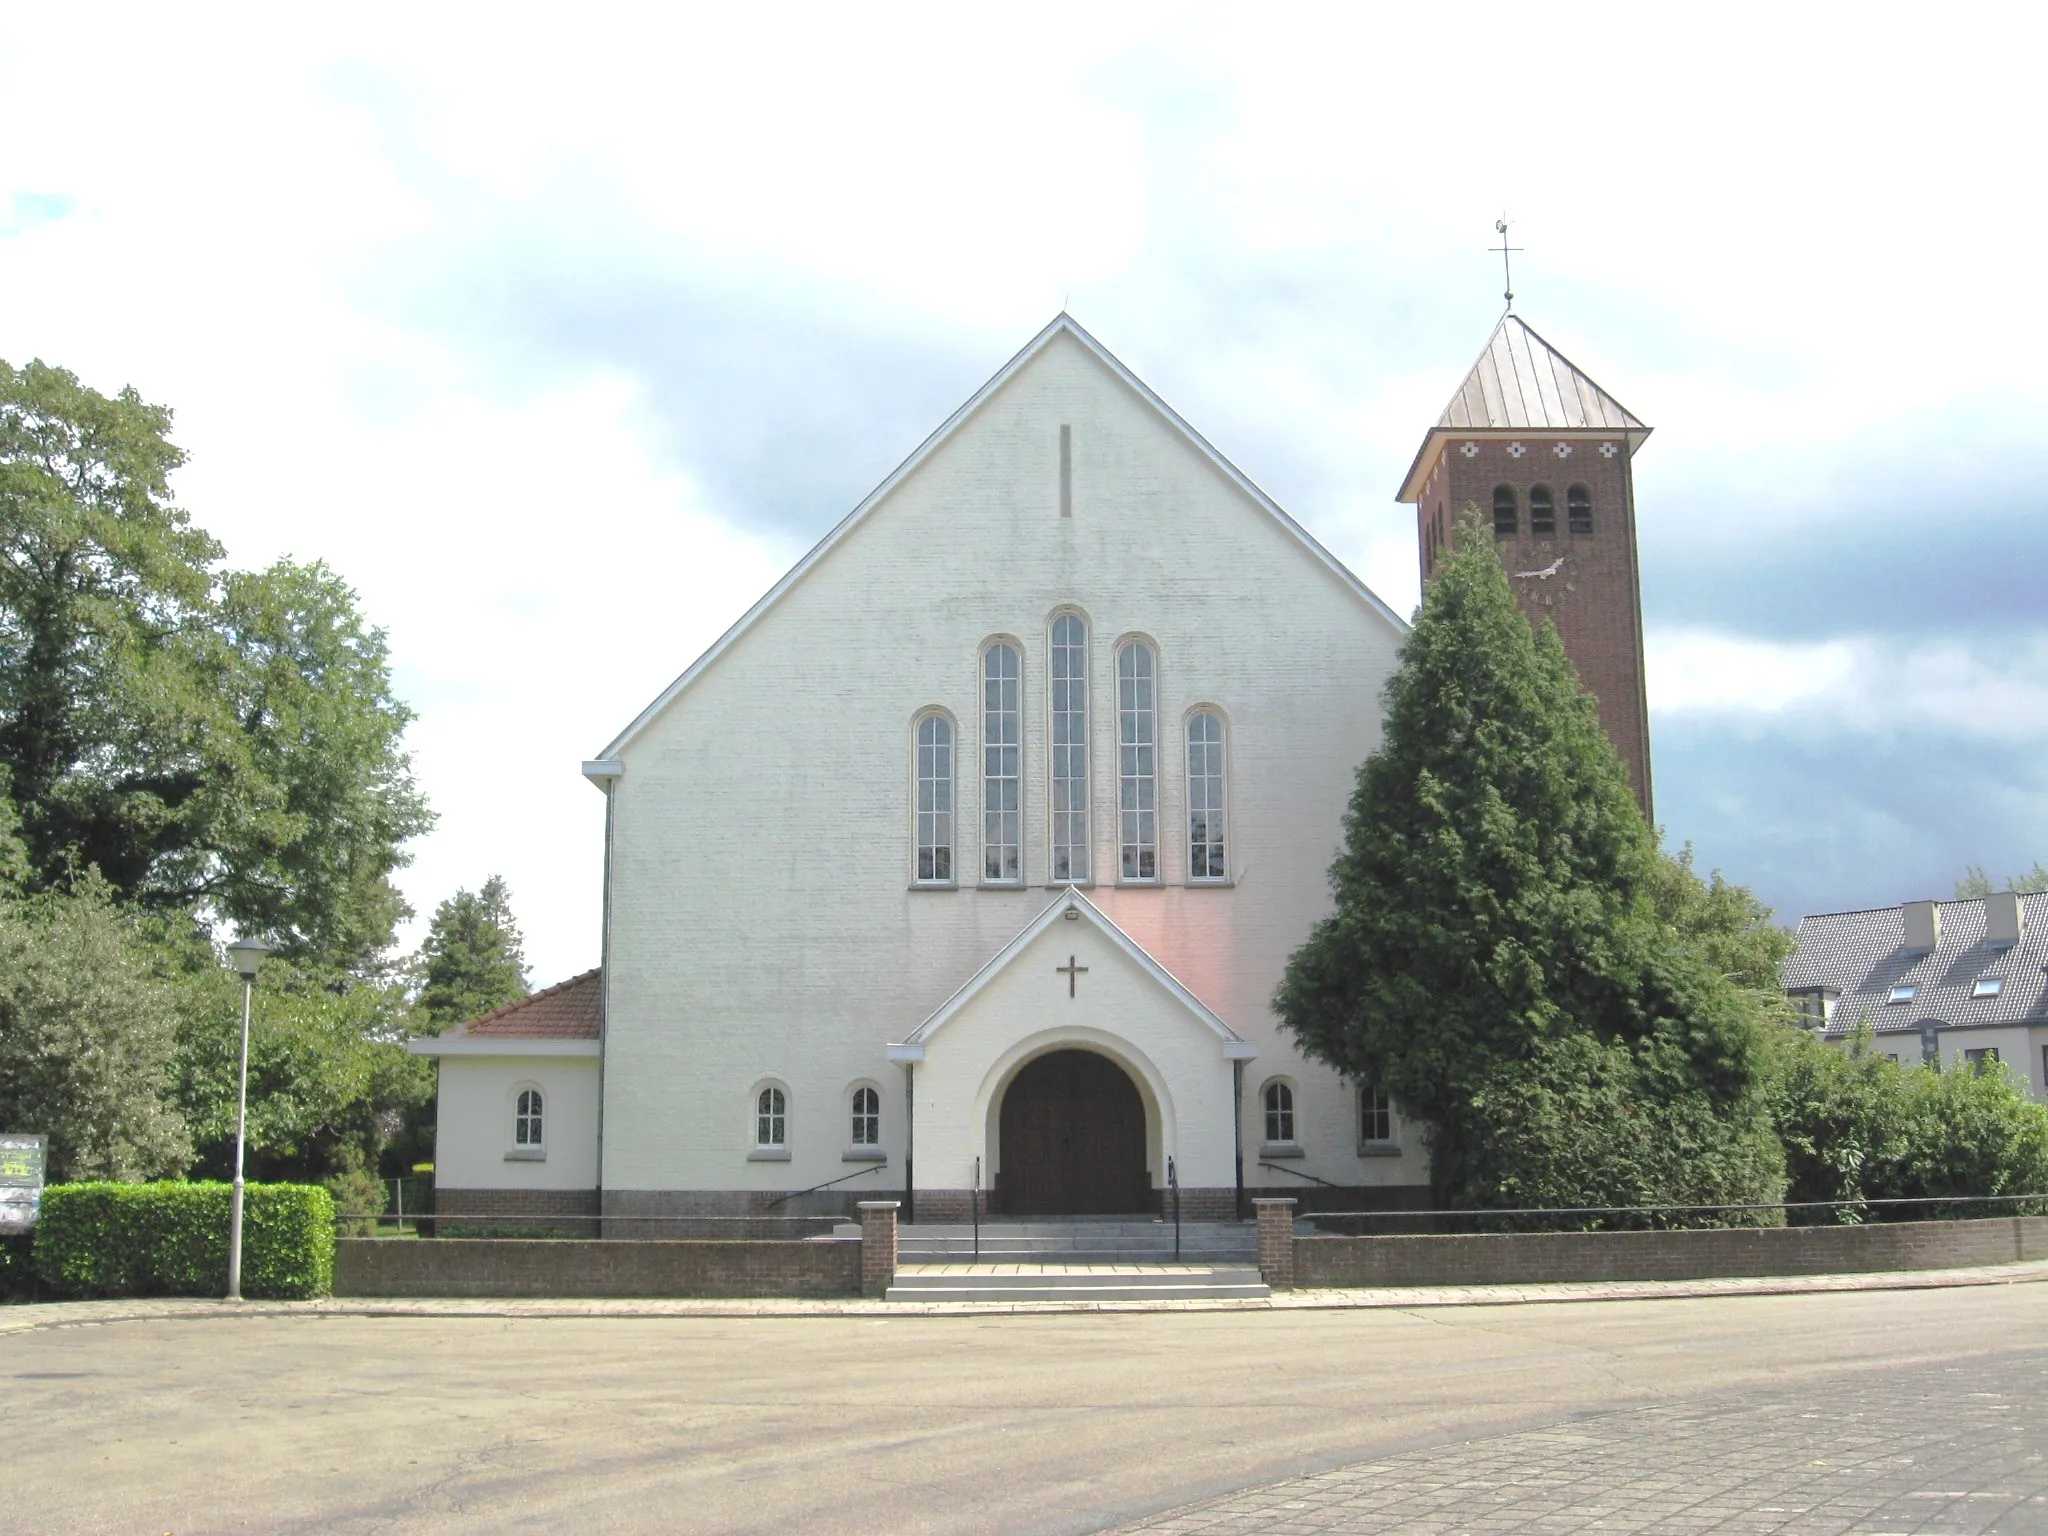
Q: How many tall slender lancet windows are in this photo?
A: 5